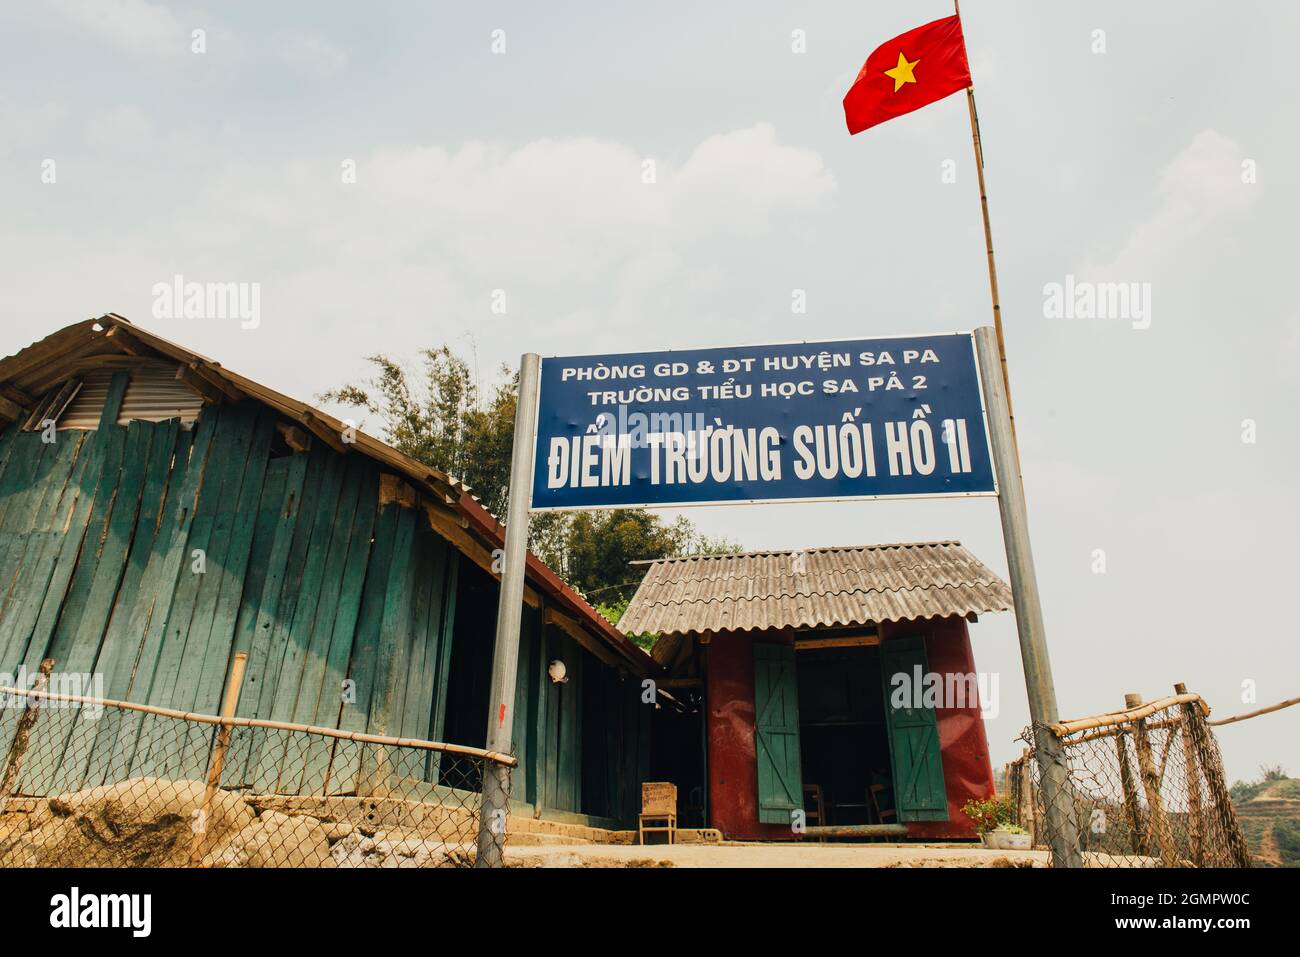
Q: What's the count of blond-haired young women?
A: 0